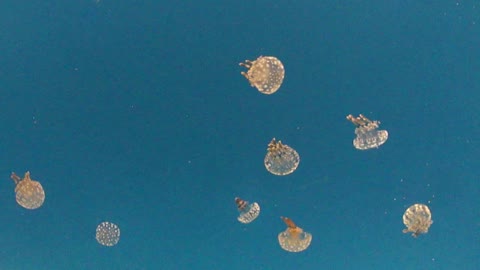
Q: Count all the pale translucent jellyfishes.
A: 8